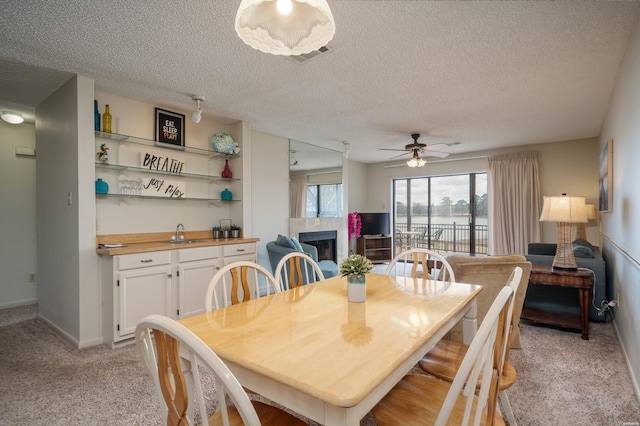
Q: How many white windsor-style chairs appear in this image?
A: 6